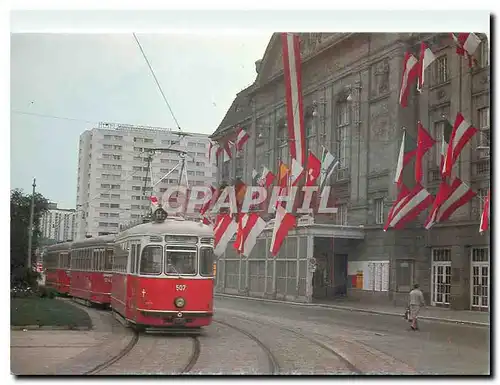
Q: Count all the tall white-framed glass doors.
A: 2